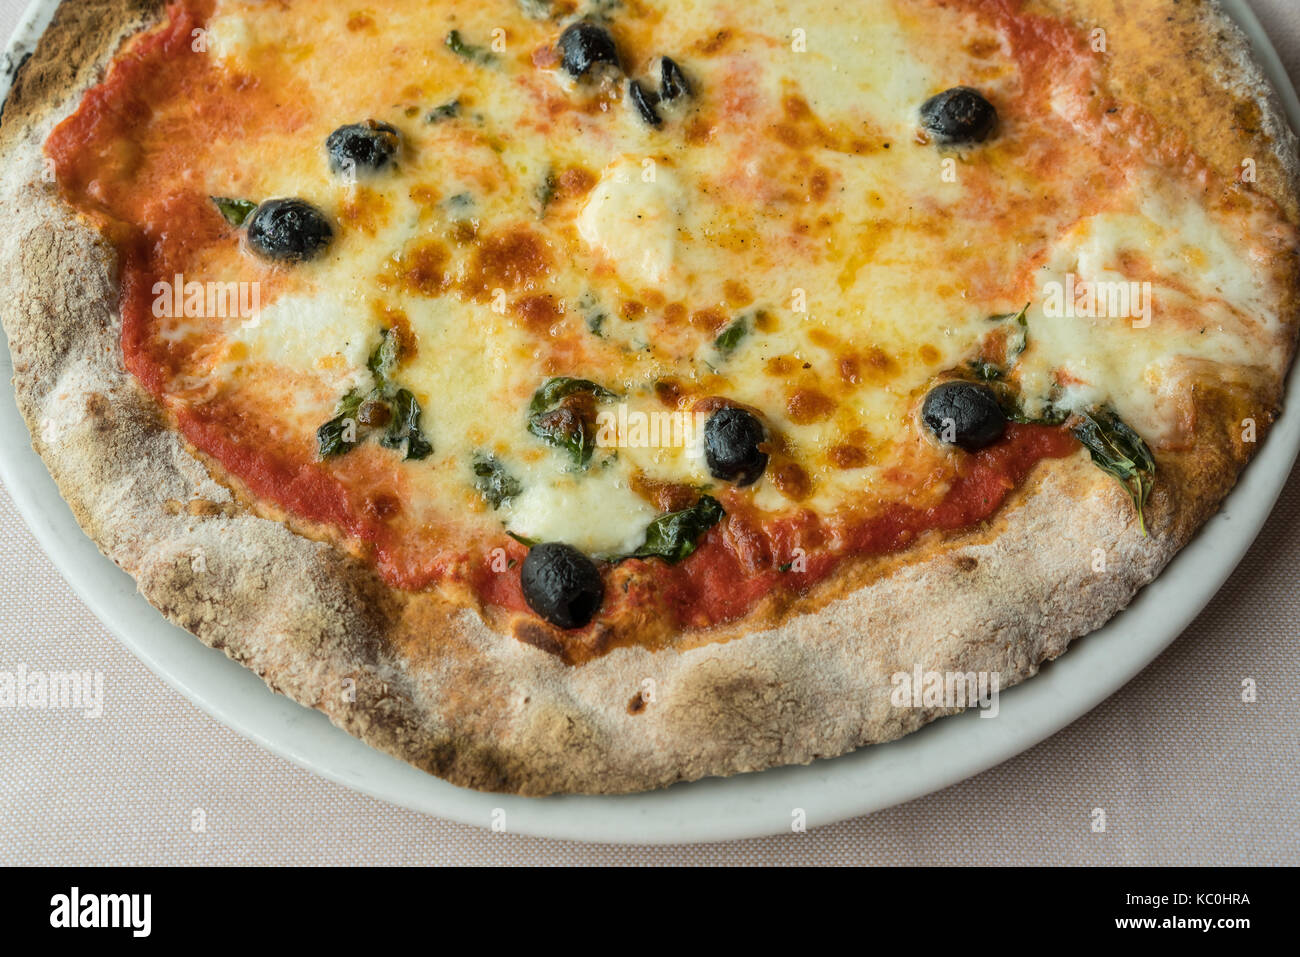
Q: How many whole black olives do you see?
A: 7